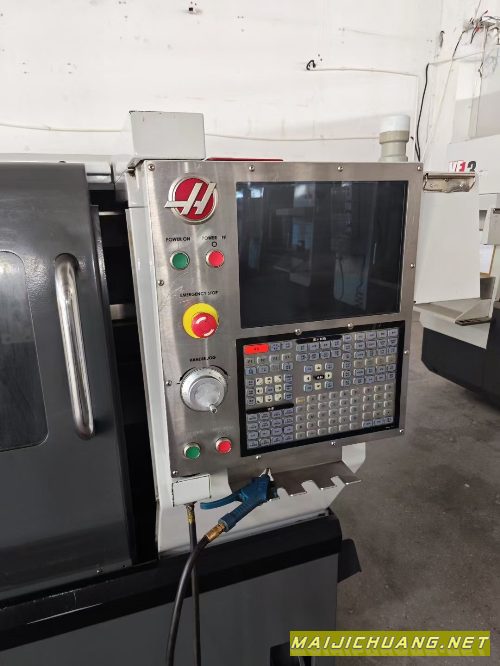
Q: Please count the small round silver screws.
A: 14